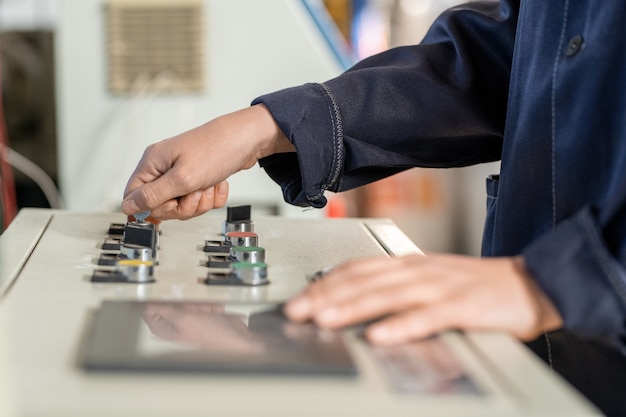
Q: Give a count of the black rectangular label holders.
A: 7